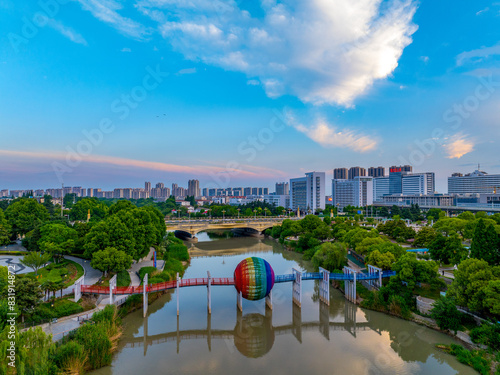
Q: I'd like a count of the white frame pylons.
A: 11